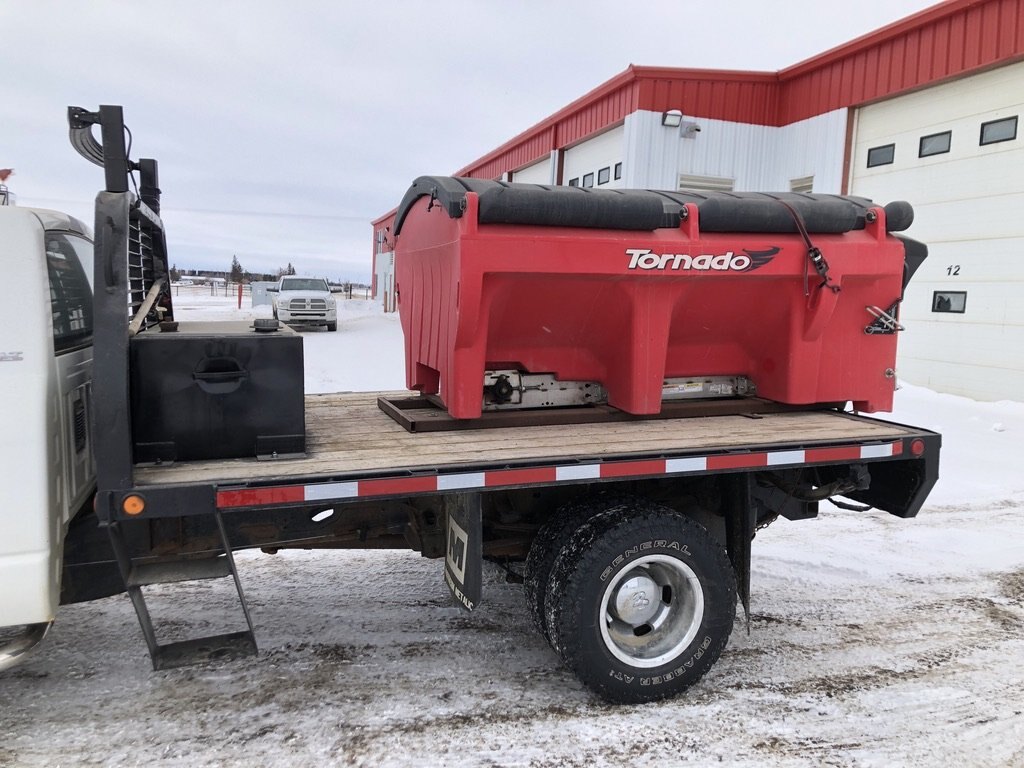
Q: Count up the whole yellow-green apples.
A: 0